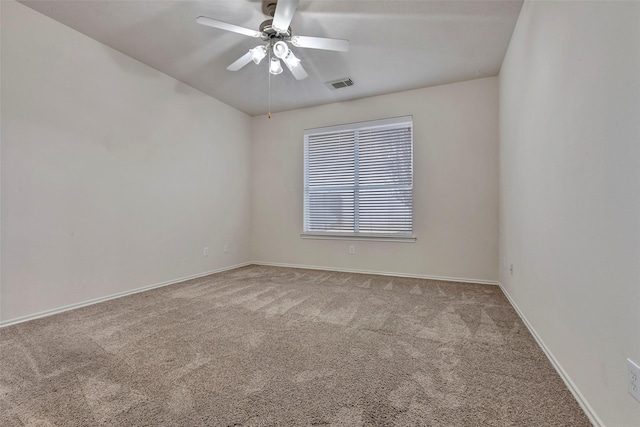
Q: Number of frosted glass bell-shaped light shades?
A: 4